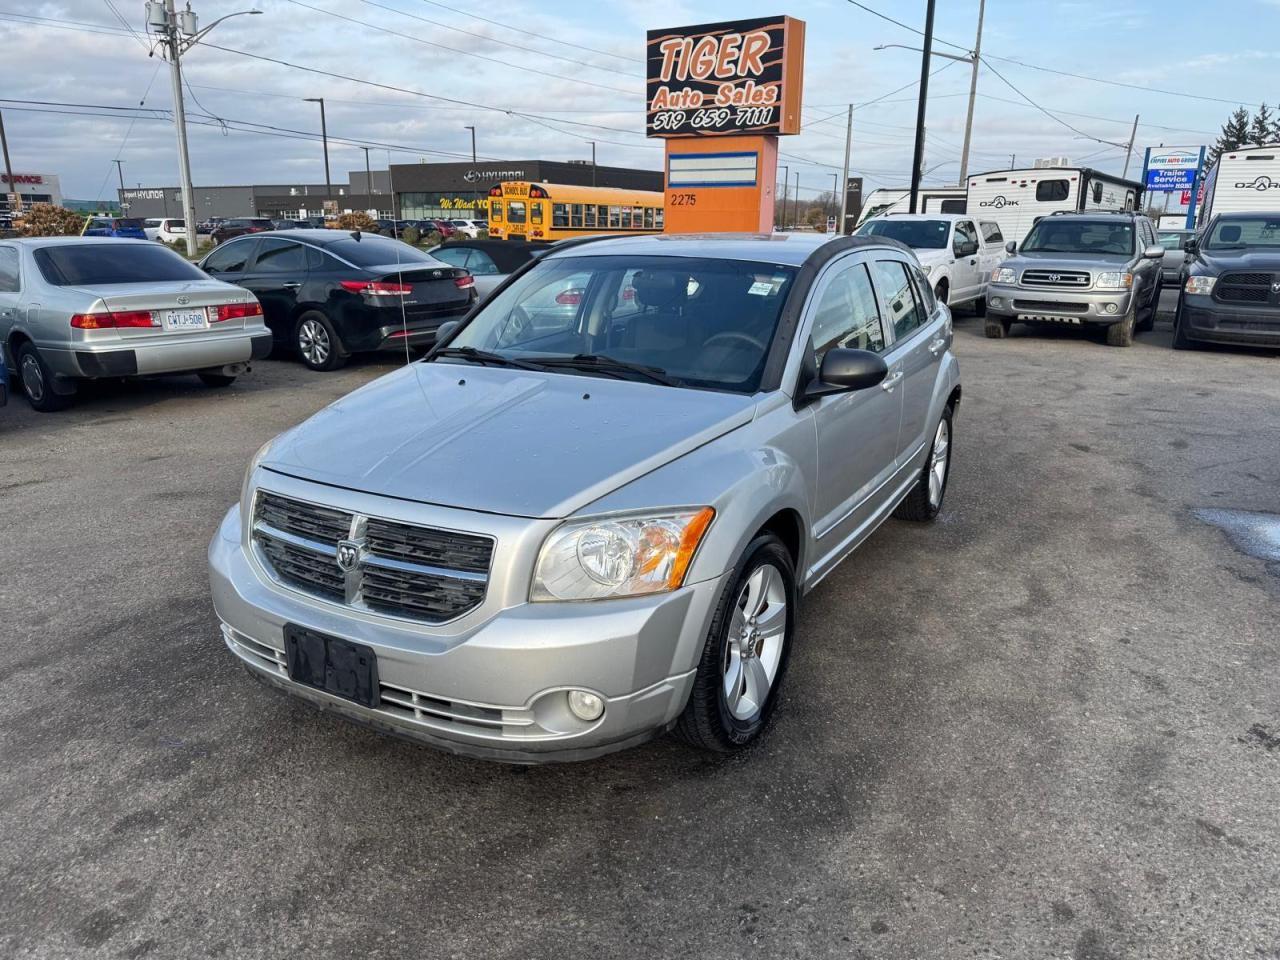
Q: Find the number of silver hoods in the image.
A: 2